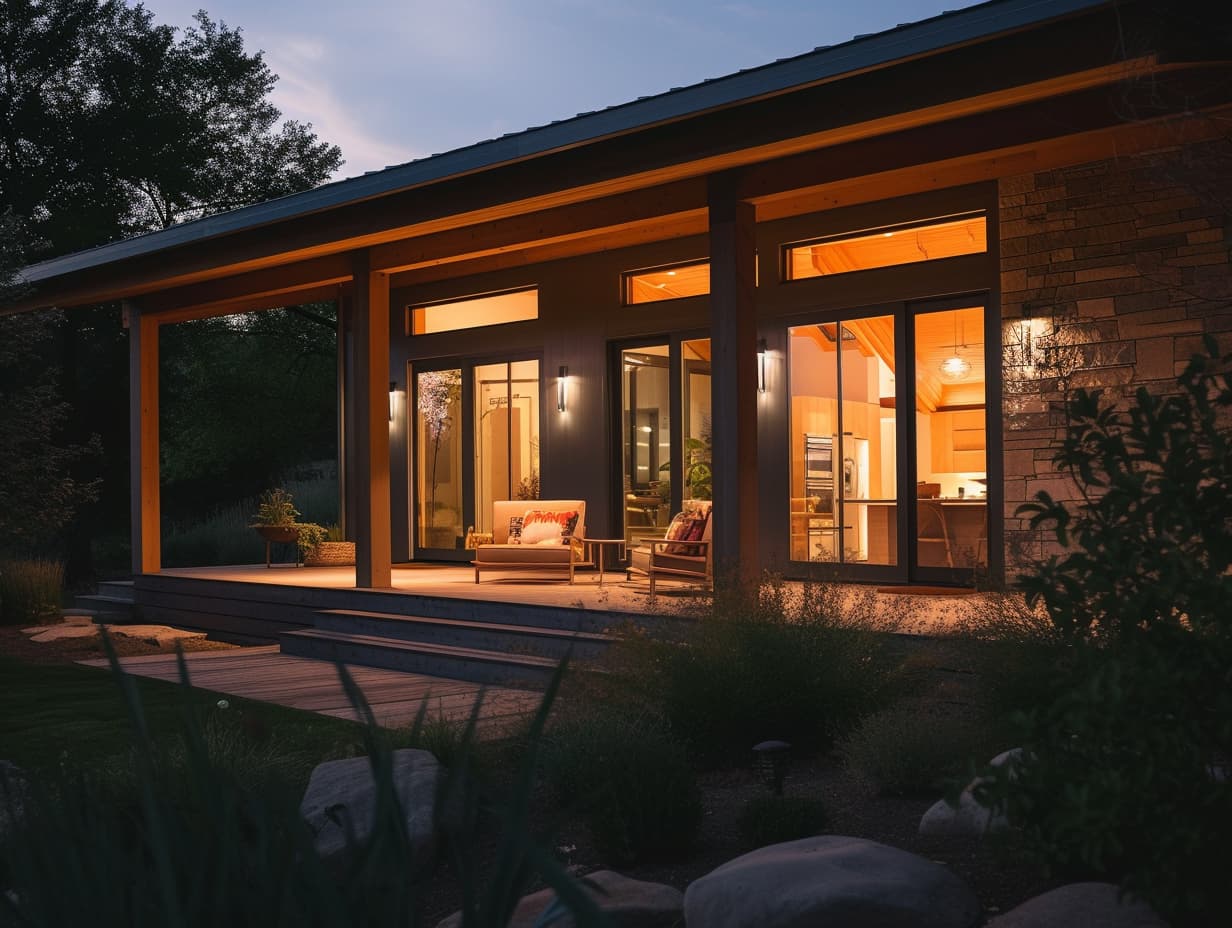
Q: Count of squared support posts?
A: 3